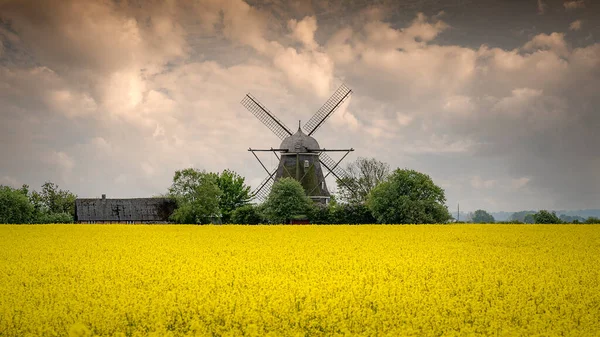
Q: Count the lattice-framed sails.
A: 4